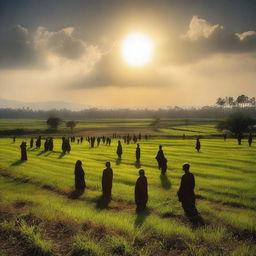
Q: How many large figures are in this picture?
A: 4